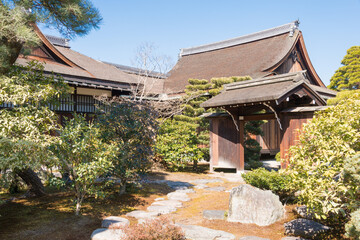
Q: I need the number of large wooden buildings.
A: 2